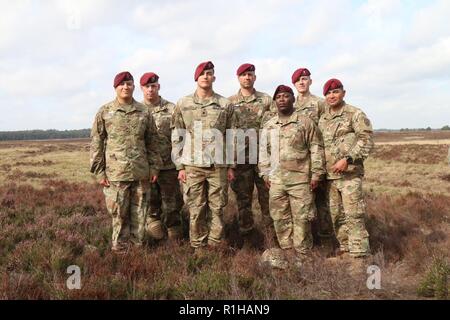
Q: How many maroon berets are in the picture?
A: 7